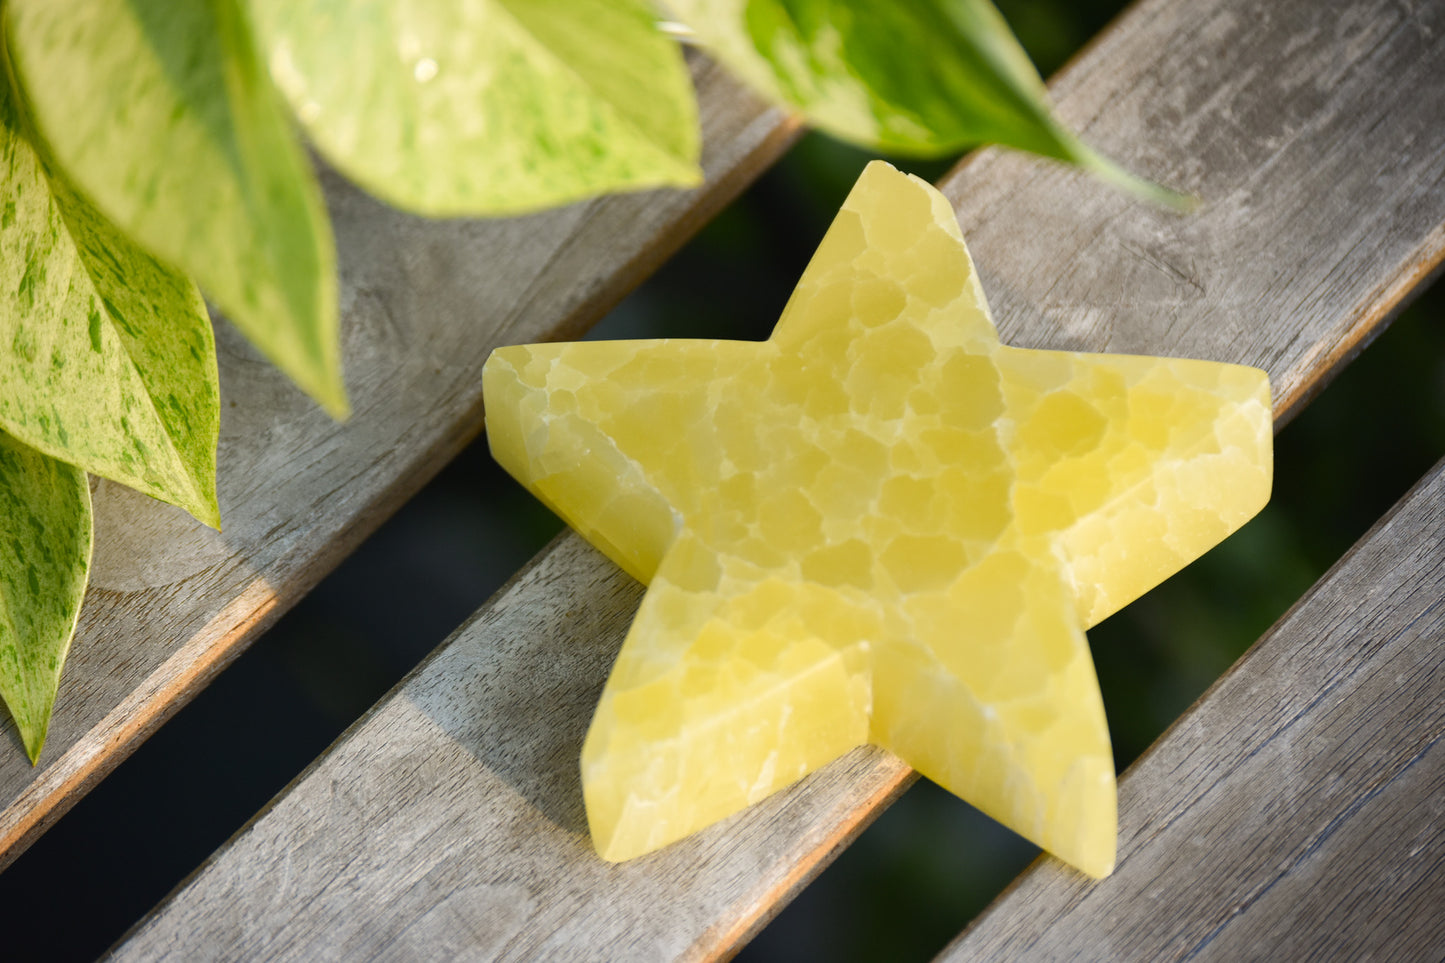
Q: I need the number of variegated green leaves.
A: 5